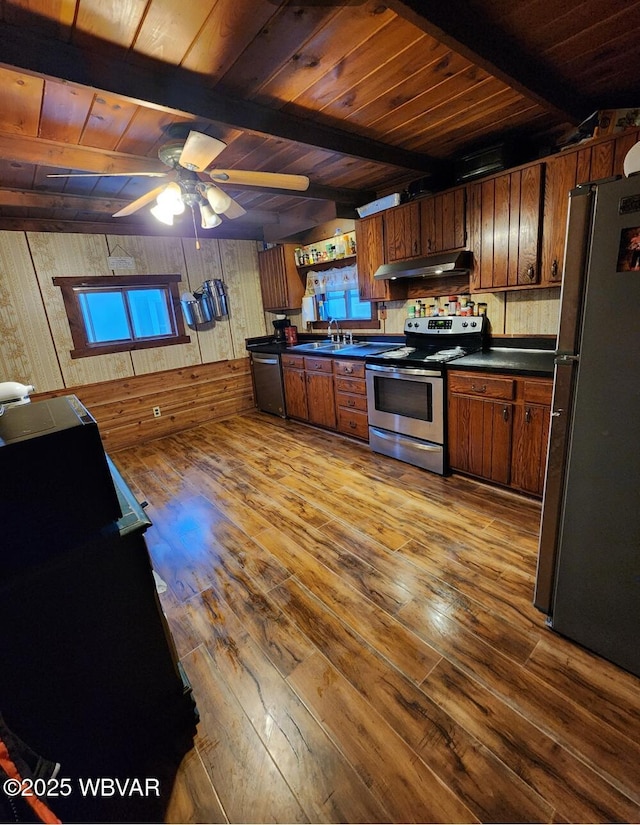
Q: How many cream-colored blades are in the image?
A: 5